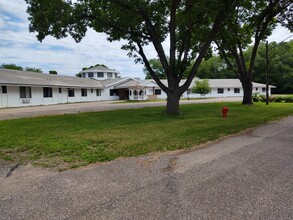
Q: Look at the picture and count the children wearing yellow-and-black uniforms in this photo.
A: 0